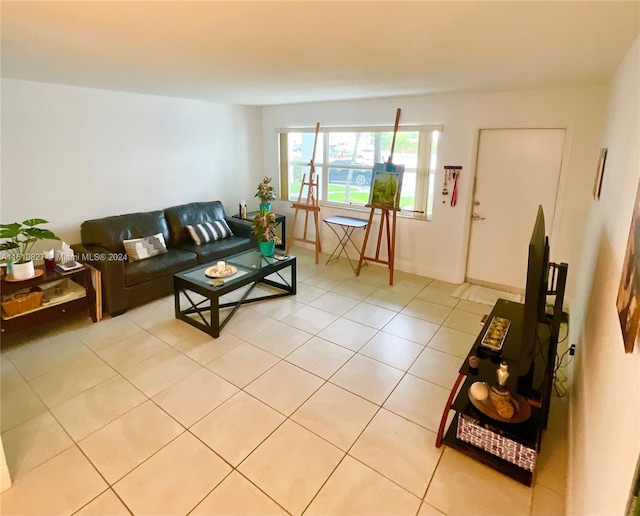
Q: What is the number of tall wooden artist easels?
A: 2